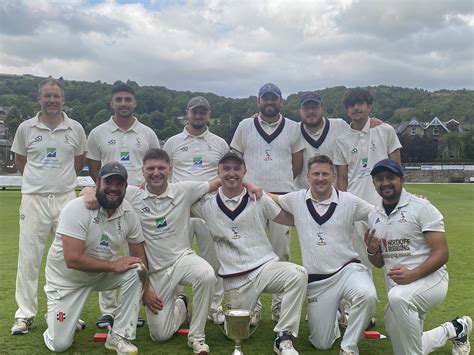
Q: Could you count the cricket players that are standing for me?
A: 6